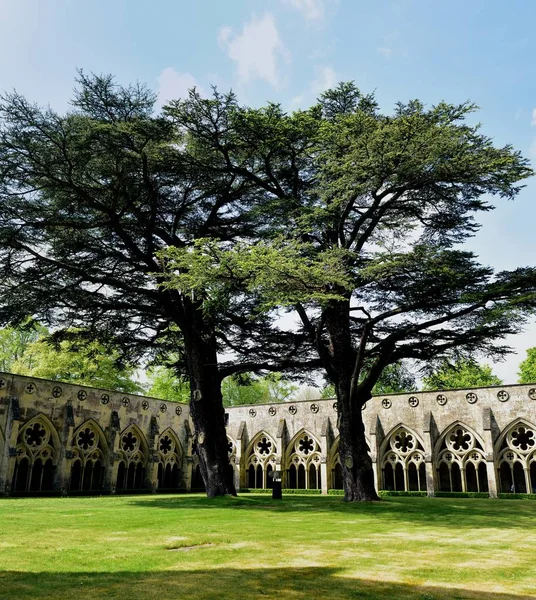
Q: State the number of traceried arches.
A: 12